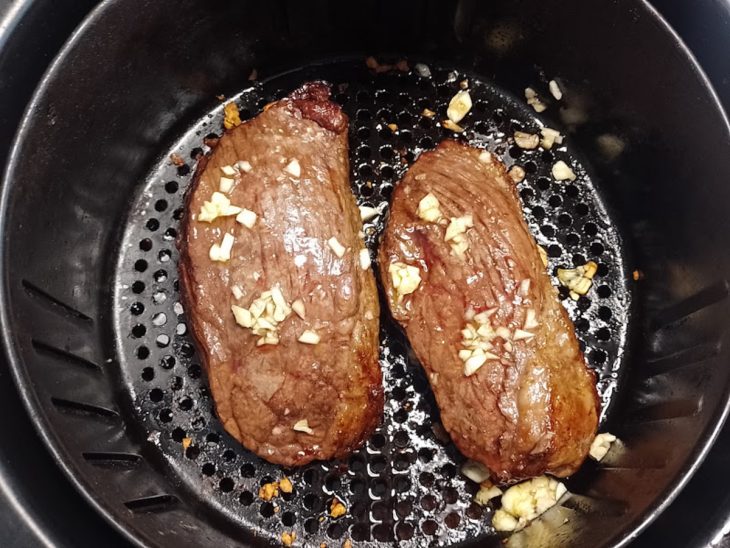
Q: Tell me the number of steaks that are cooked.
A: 2